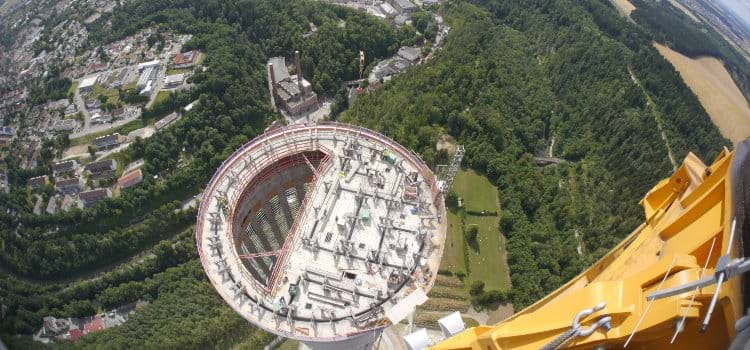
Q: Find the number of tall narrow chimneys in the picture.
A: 2